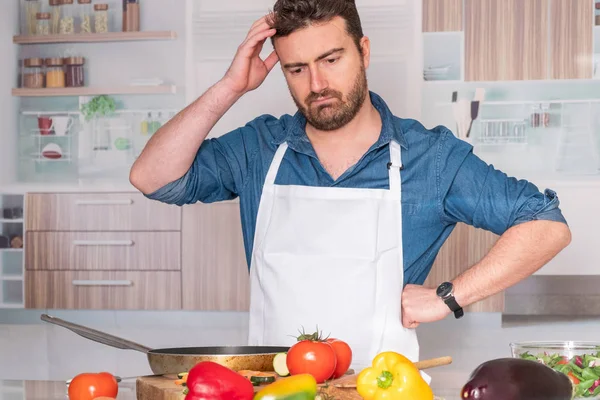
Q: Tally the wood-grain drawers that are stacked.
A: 3